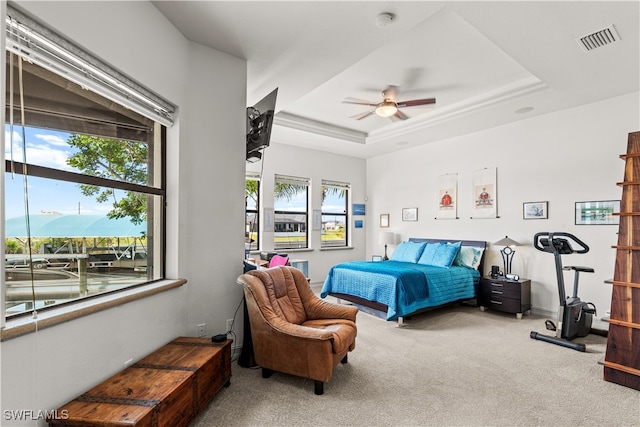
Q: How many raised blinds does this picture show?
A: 4